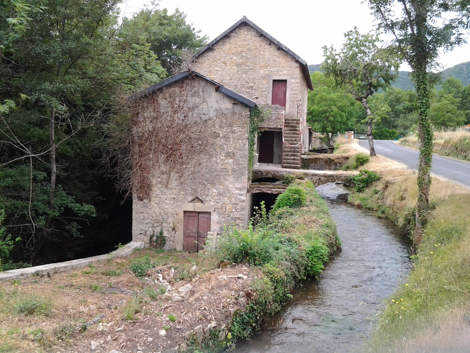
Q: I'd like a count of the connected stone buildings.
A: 2